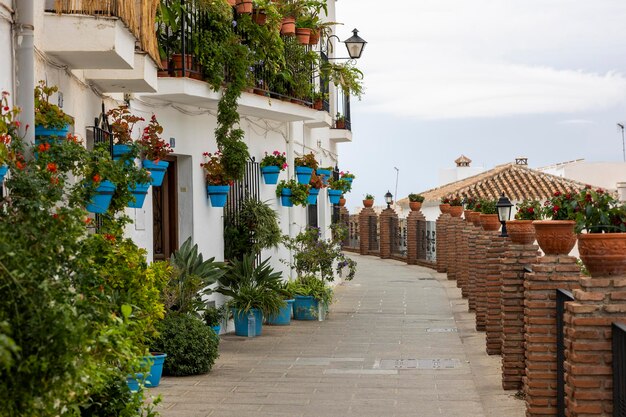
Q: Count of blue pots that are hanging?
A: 14